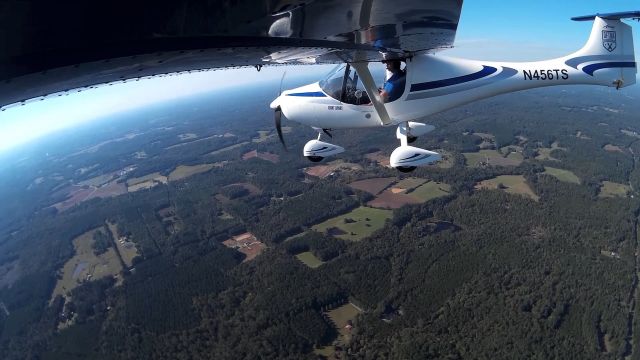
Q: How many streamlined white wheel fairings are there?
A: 3